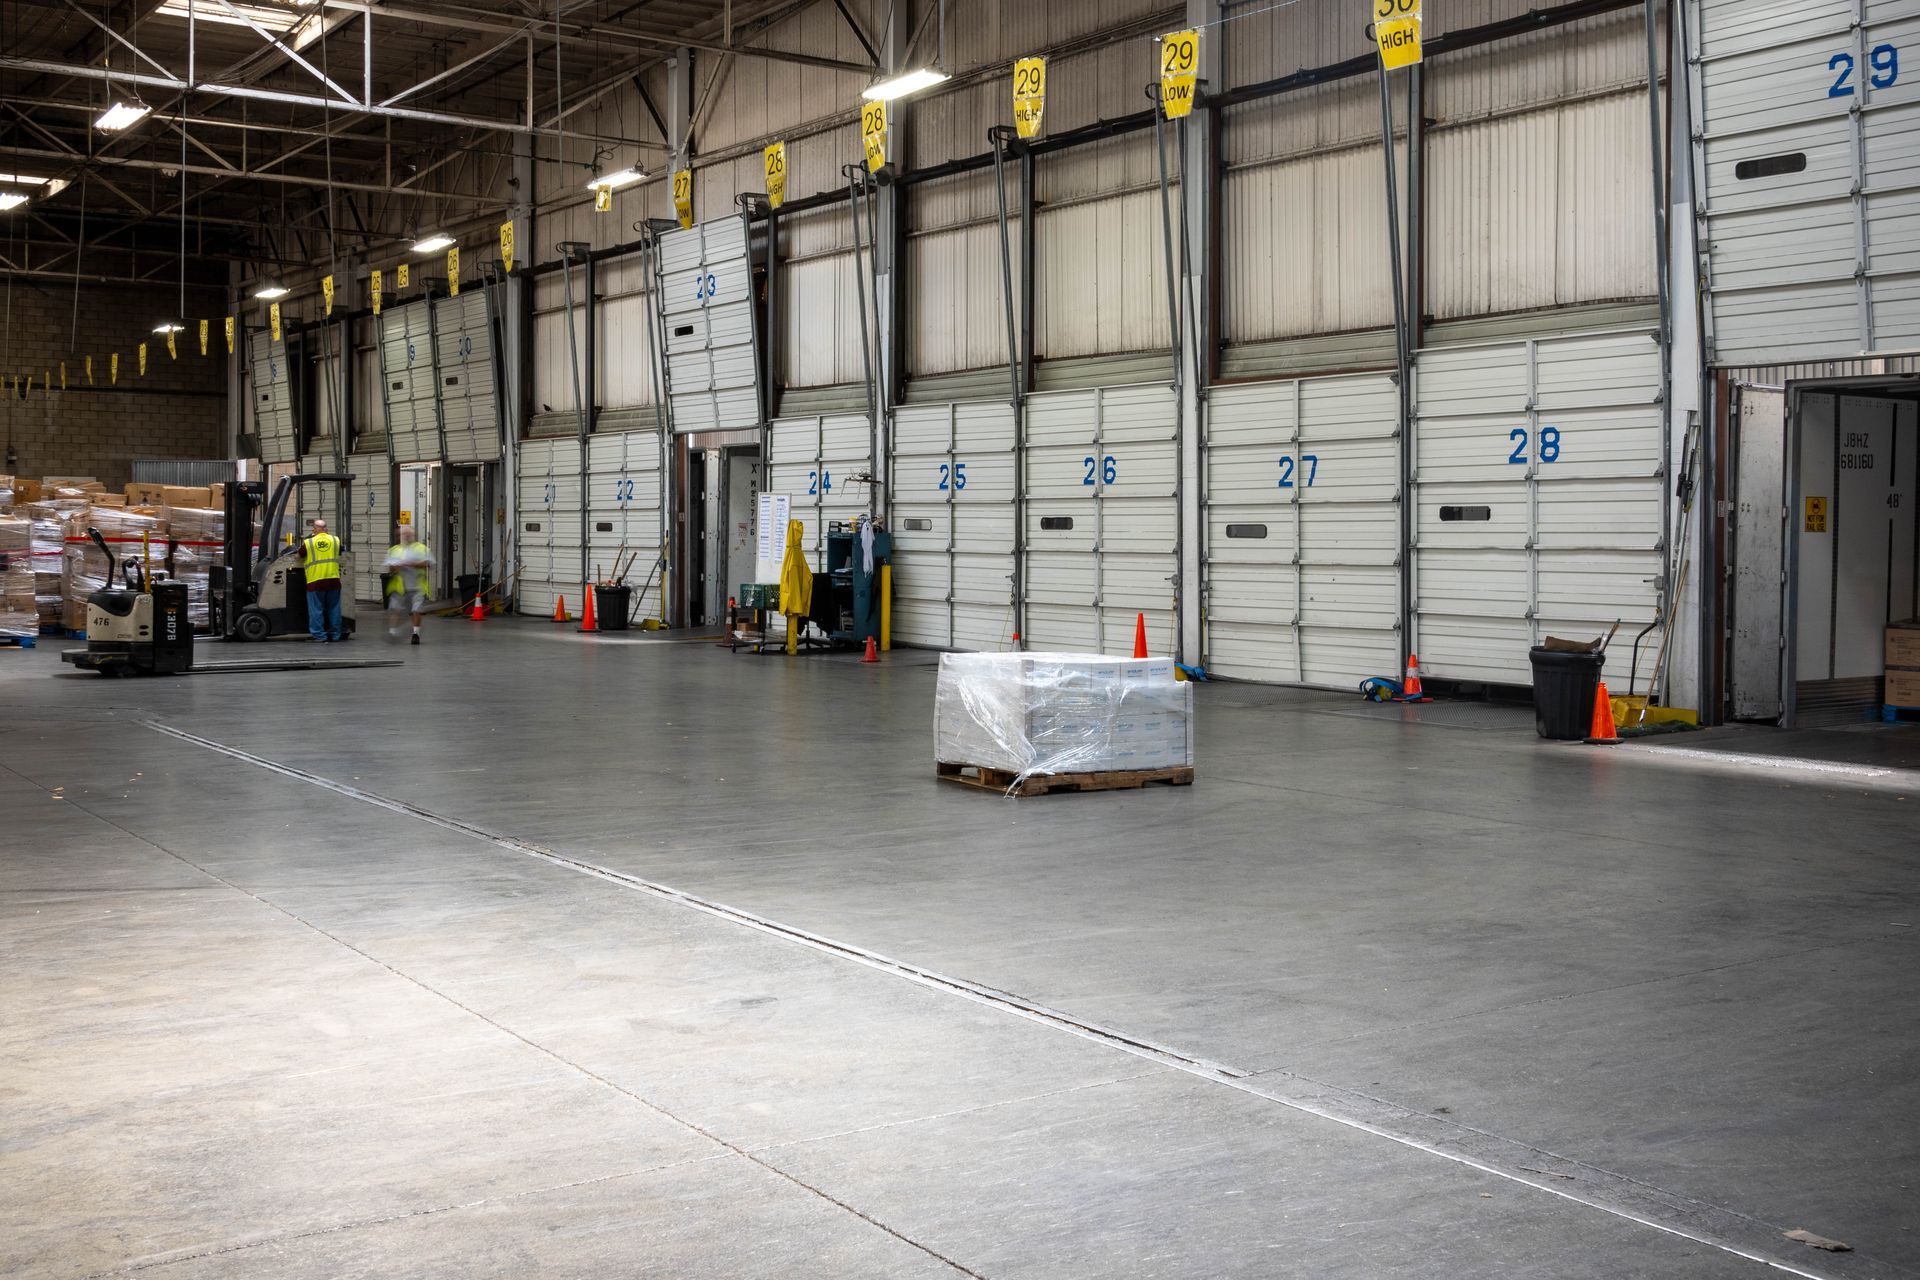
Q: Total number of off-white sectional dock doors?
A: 14